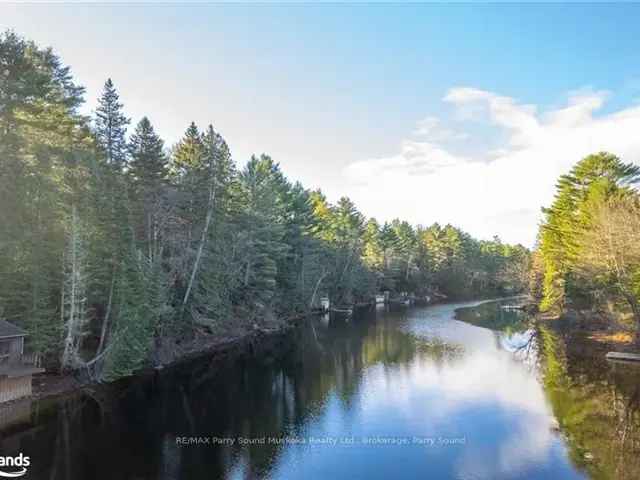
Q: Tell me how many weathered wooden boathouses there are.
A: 1